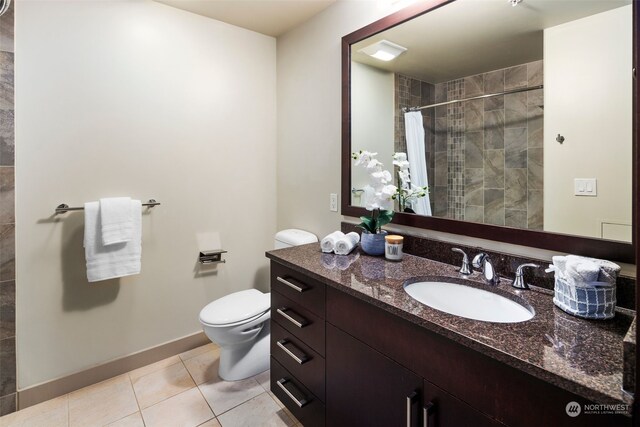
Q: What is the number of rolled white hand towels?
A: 2